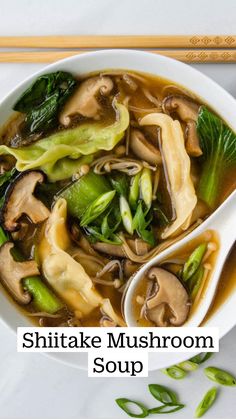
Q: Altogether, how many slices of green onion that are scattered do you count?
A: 8